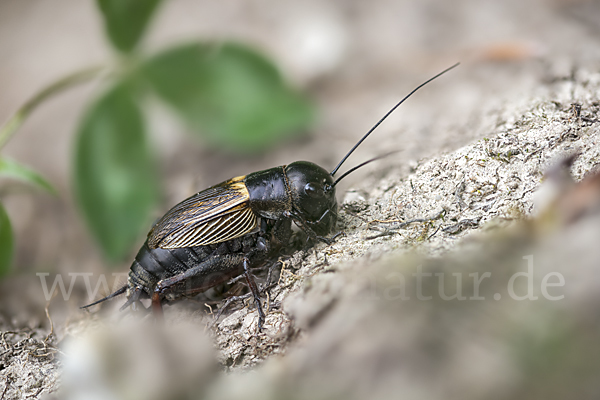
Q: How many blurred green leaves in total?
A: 5